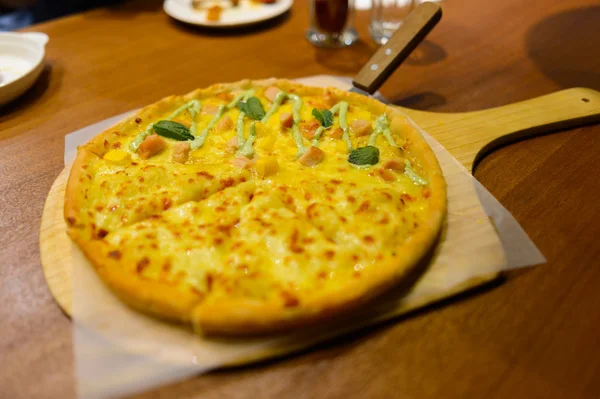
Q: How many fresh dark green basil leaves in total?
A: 4